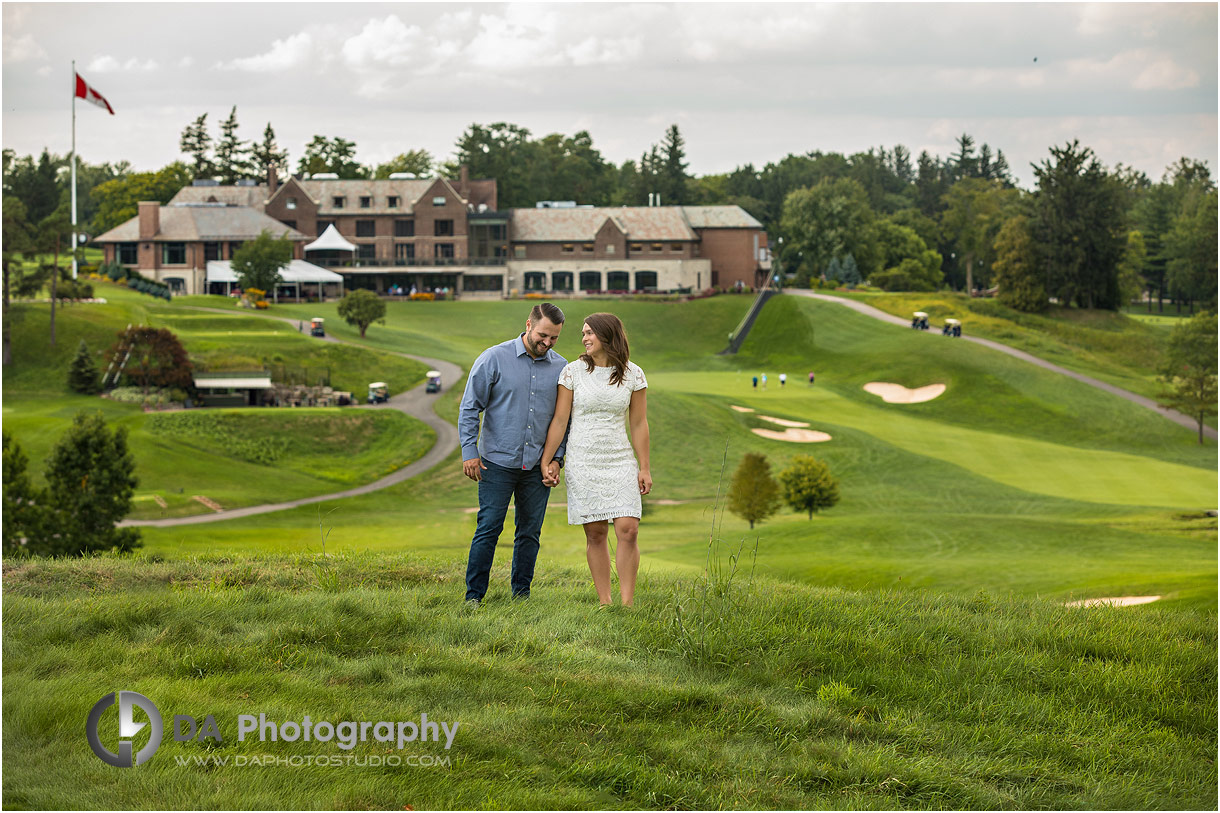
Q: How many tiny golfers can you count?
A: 4